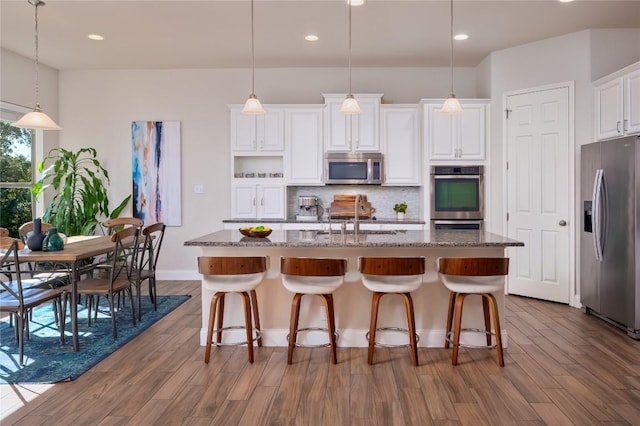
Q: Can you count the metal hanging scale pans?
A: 0